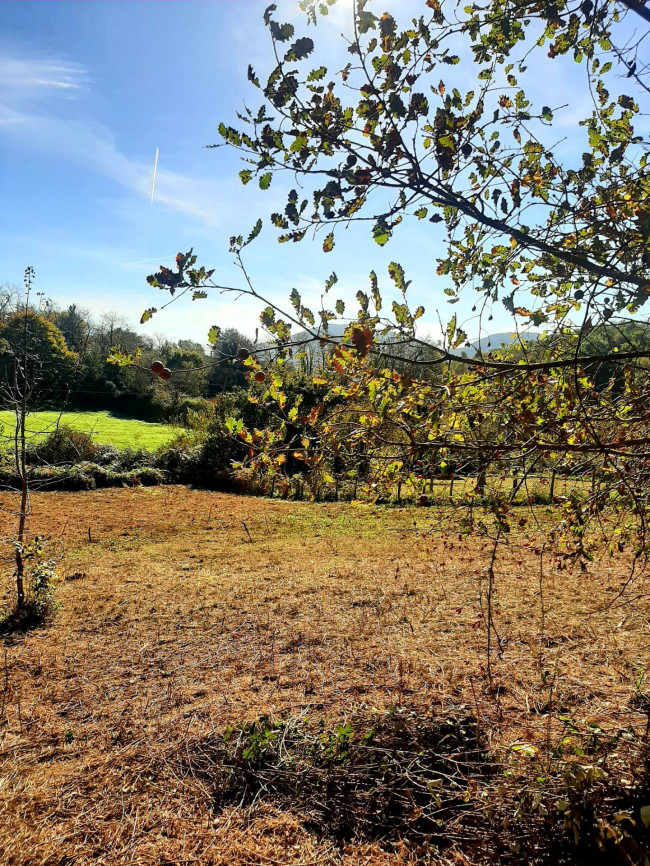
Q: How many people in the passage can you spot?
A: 0